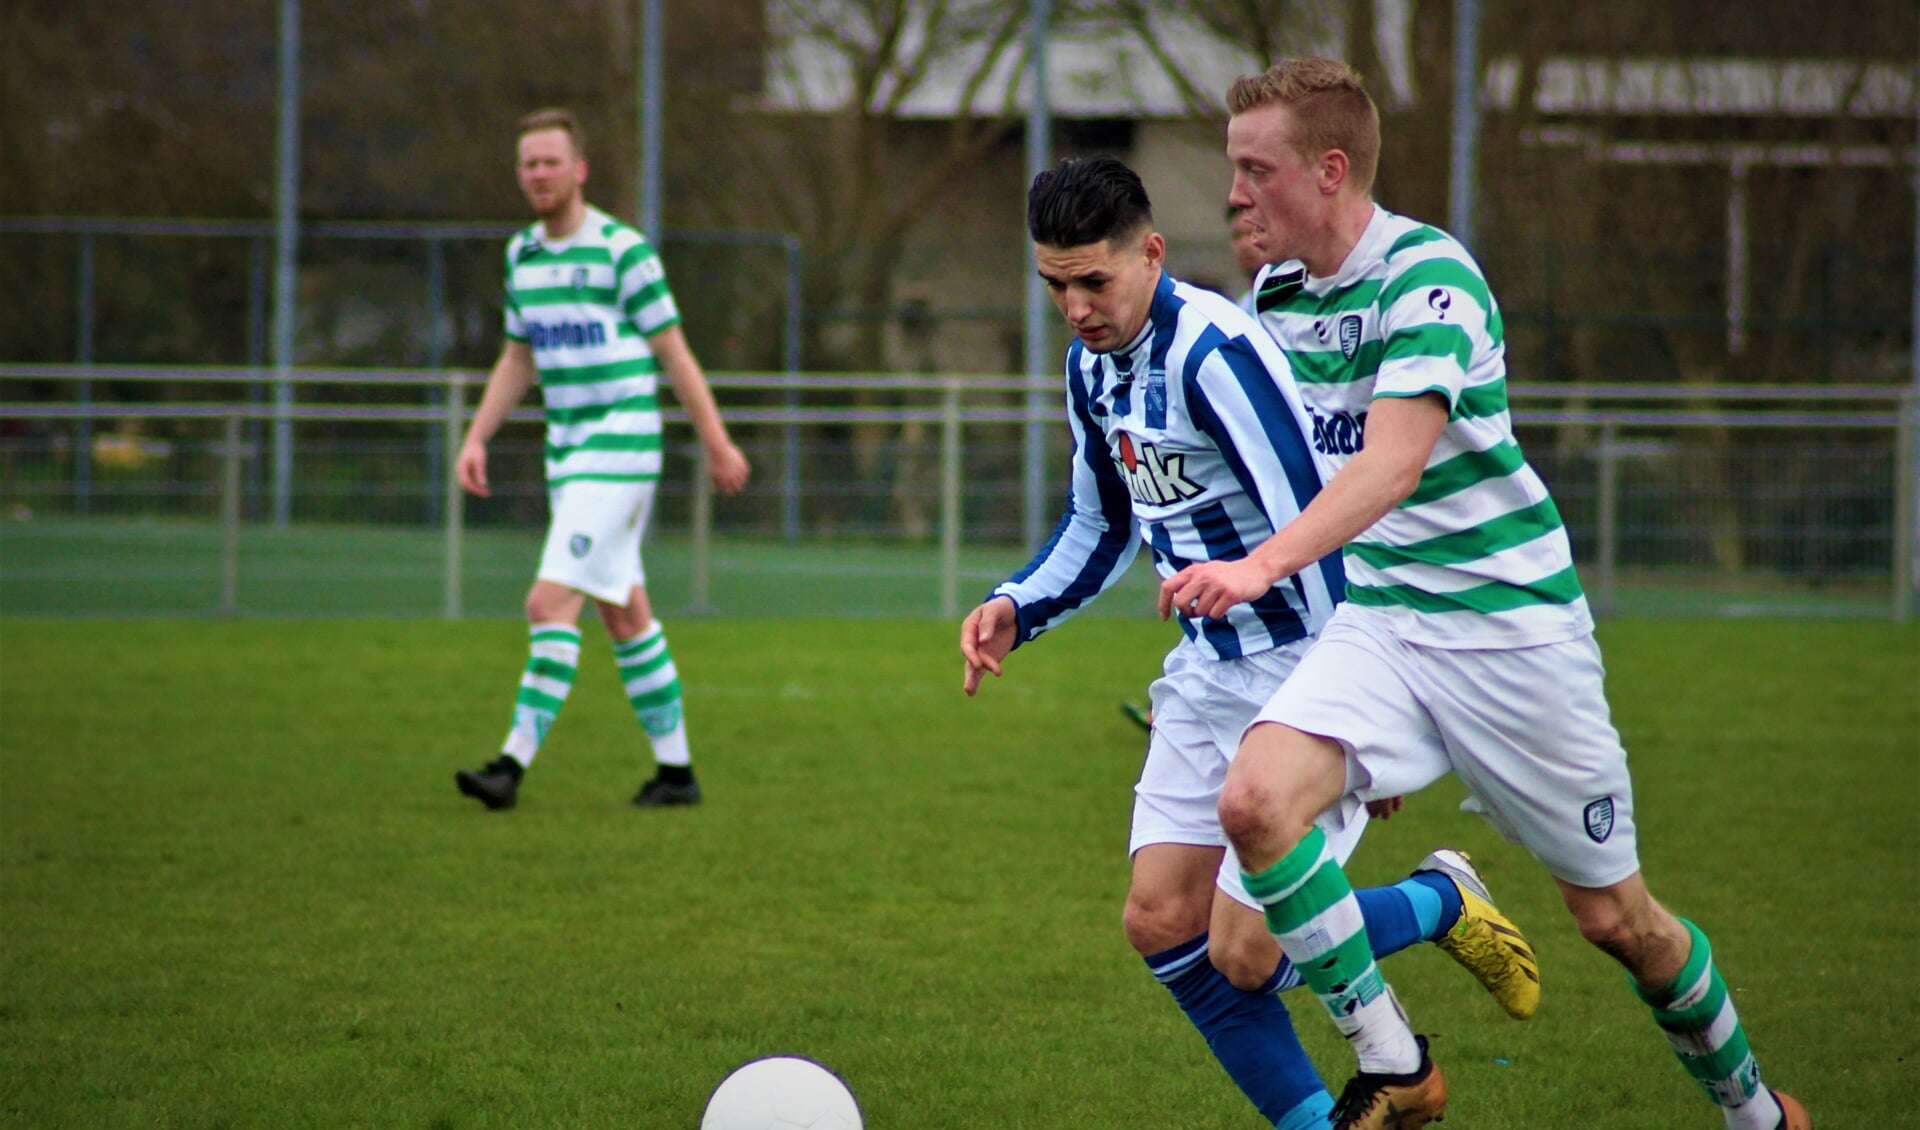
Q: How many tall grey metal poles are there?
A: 4